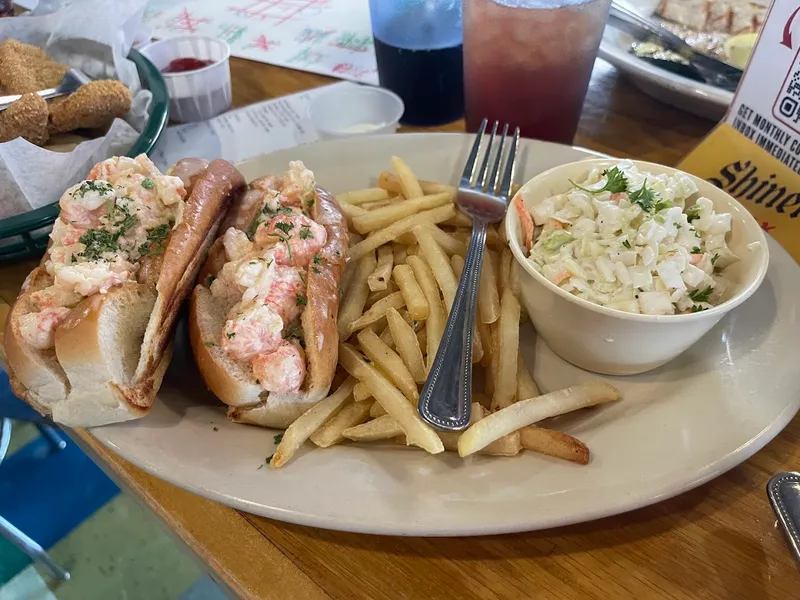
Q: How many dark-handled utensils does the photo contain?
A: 0